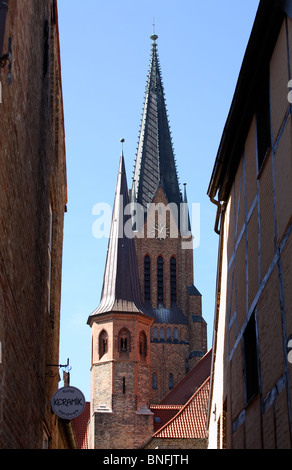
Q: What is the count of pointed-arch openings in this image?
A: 6